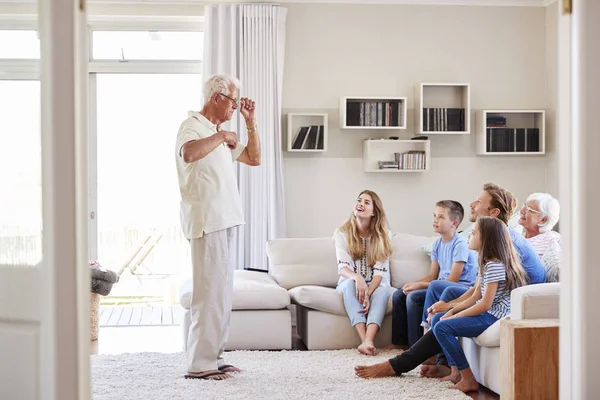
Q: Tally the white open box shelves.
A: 5